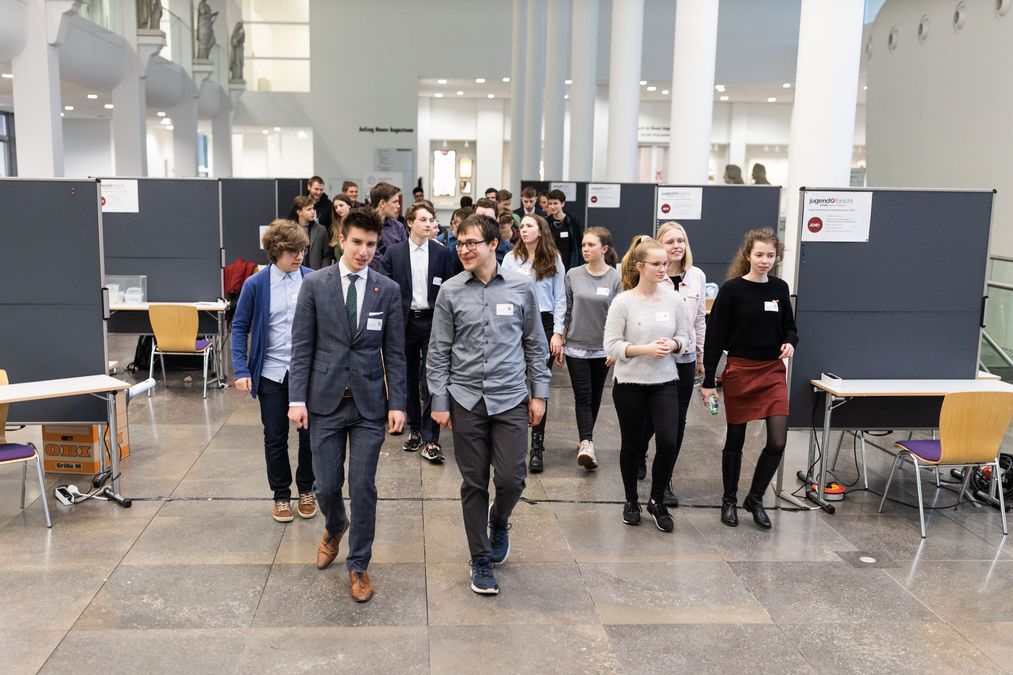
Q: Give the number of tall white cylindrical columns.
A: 7